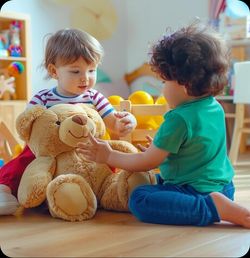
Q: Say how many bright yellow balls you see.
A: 3